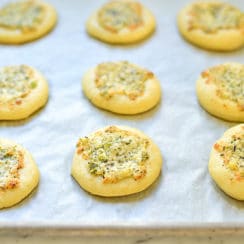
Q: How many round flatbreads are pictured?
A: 9